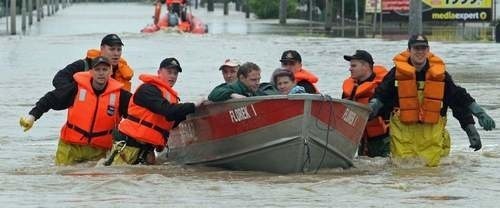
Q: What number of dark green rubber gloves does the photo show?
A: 3